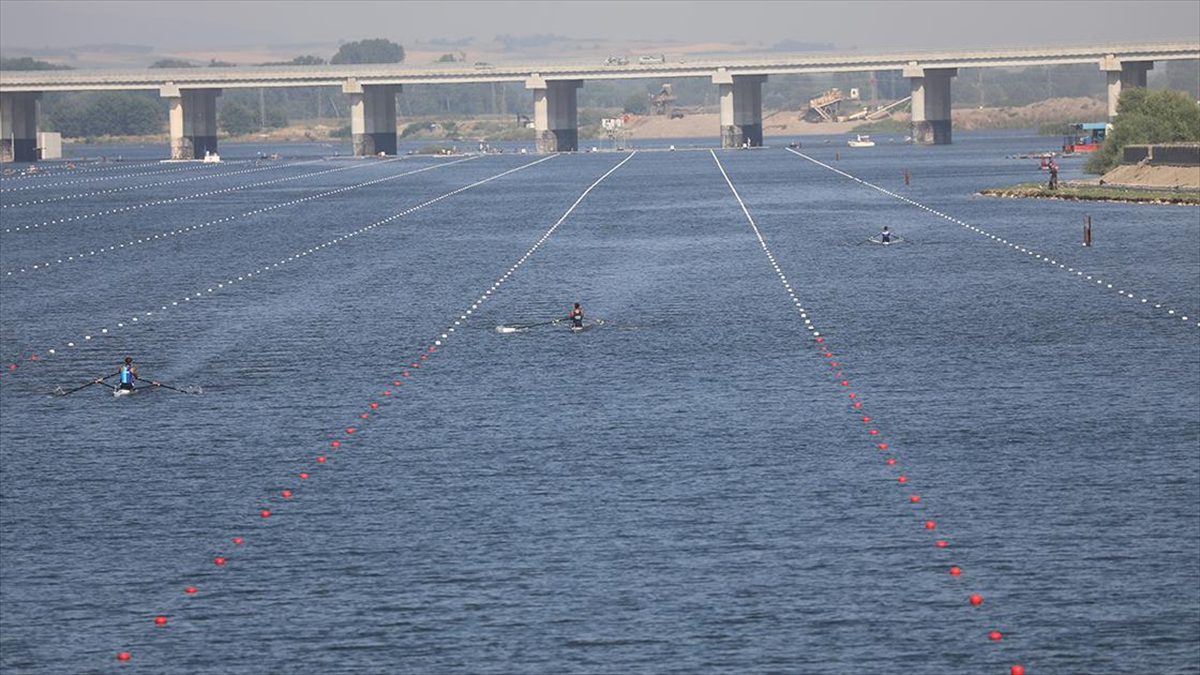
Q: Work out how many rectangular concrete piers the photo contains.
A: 7